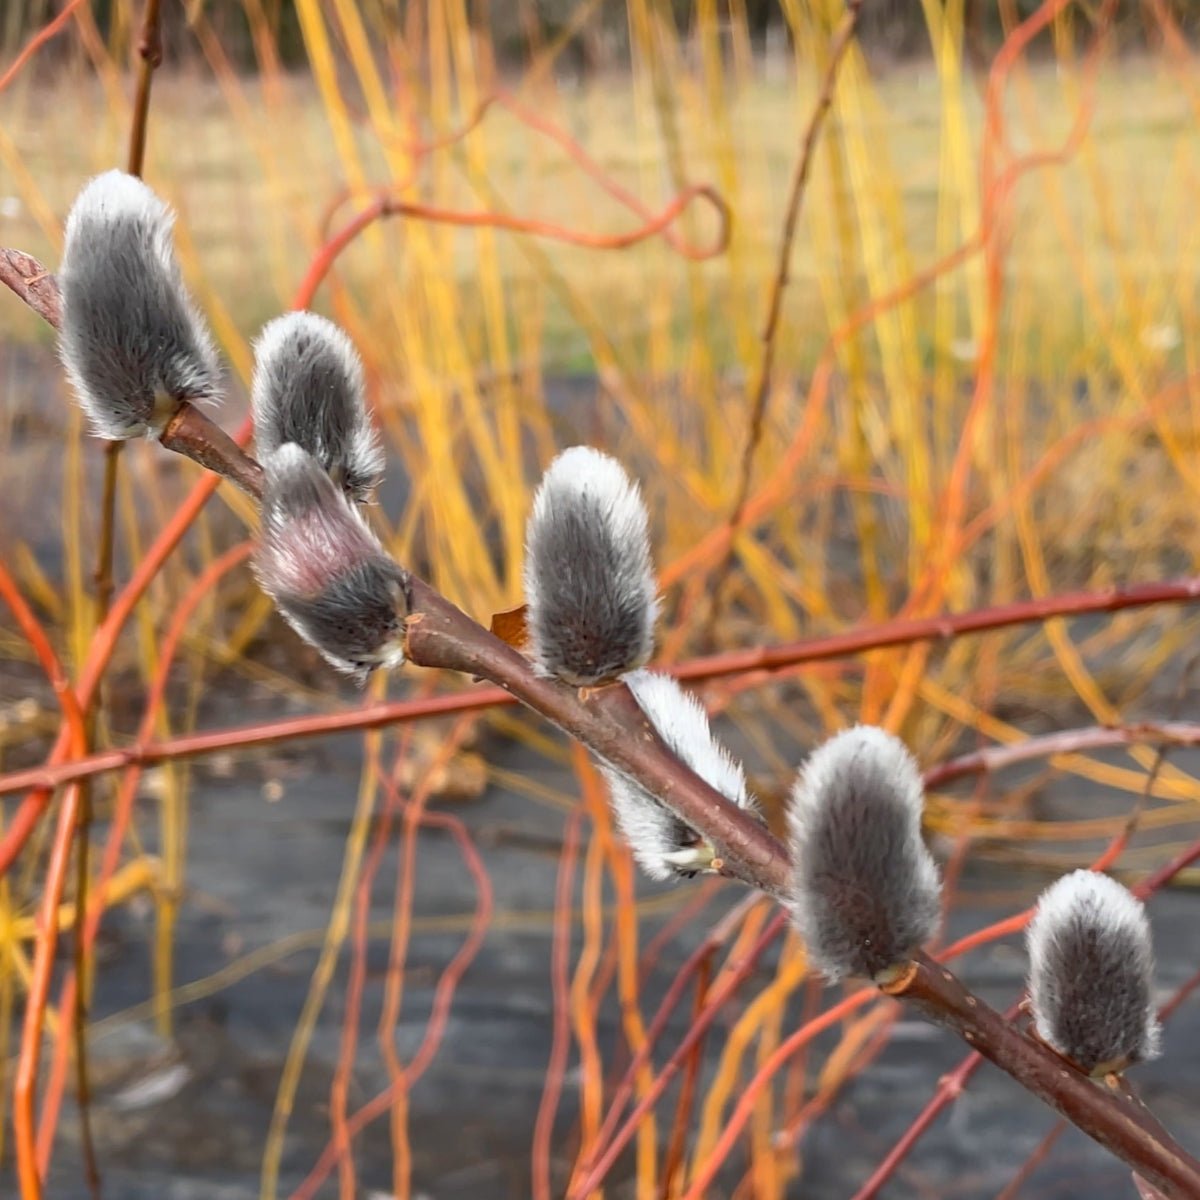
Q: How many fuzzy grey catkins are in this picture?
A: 7